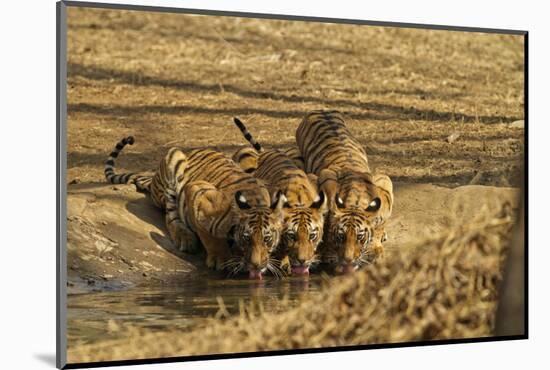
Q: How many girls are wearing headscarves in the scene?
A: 0